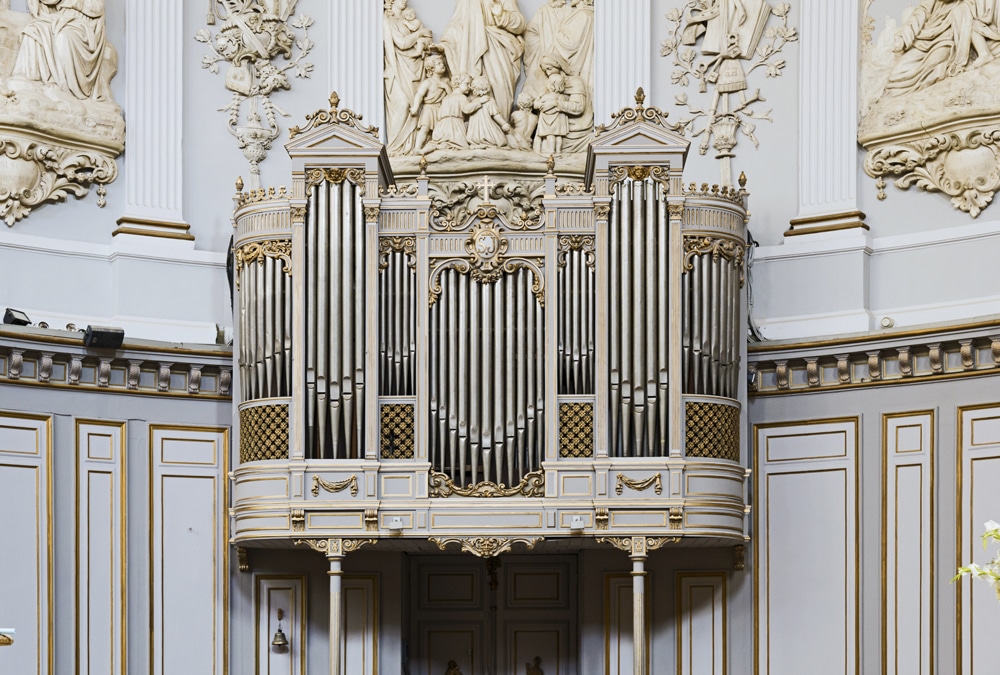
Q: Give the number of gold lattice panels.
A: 4